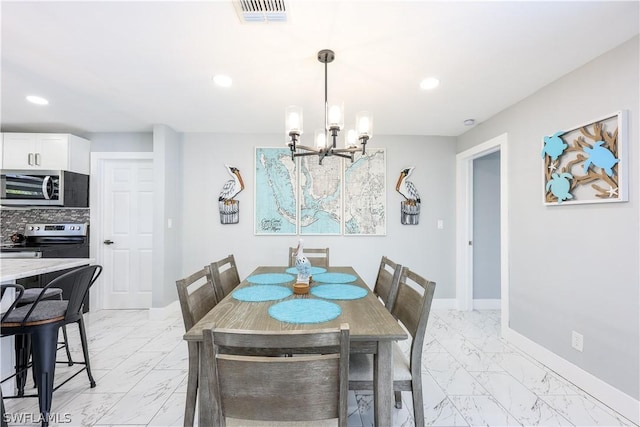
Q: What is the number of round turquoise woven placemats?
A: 6